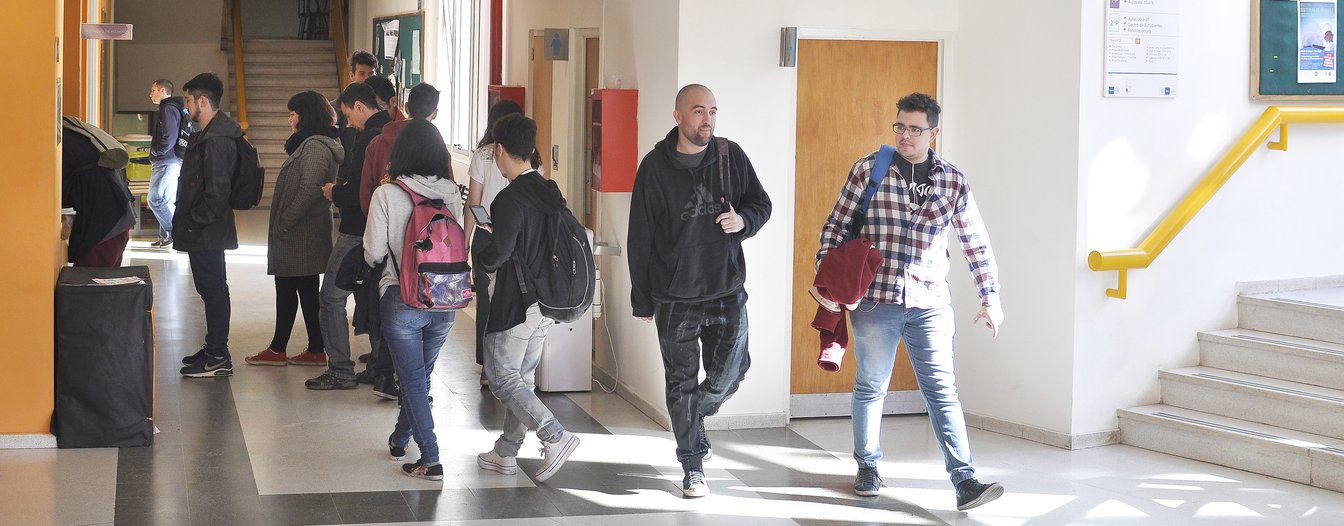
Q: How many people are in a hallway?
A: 13